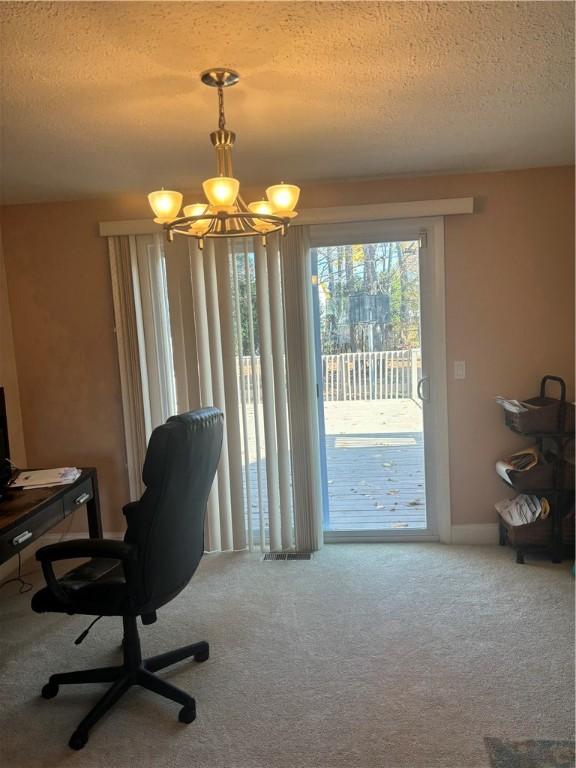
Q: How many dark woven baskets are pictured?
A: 3